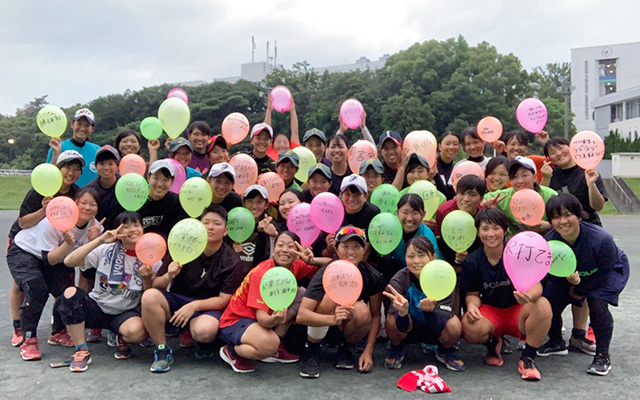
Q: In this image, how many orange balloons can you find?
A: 13